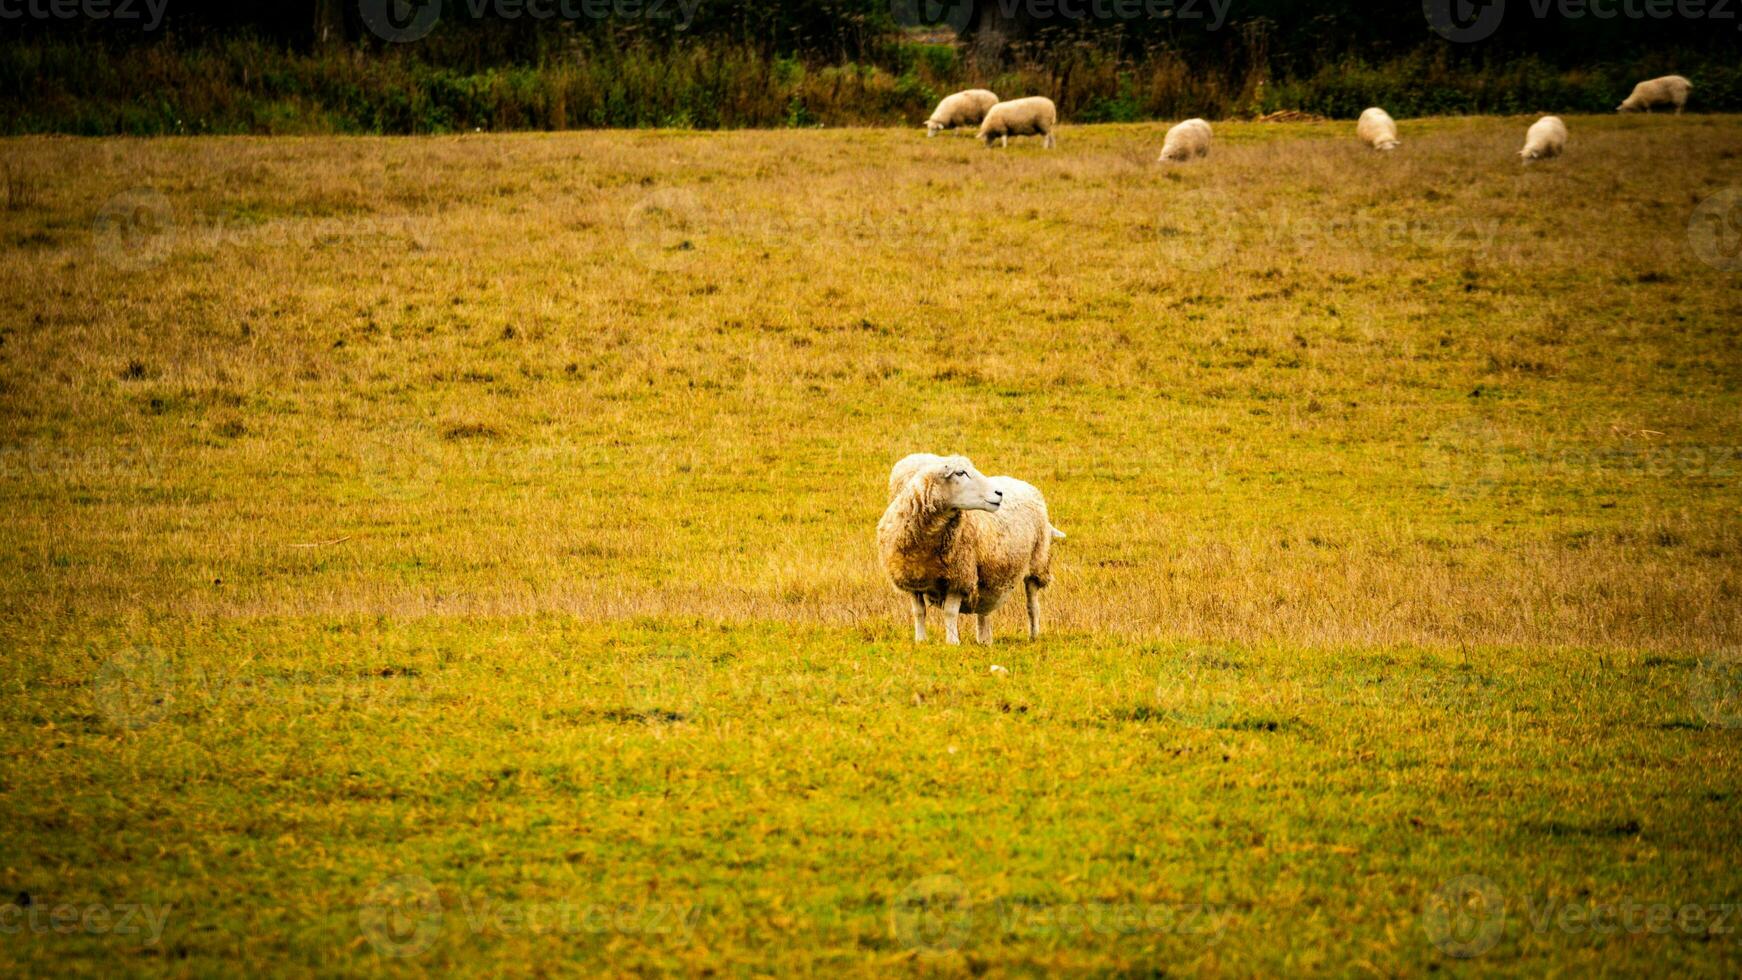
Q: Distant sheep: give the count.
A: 6